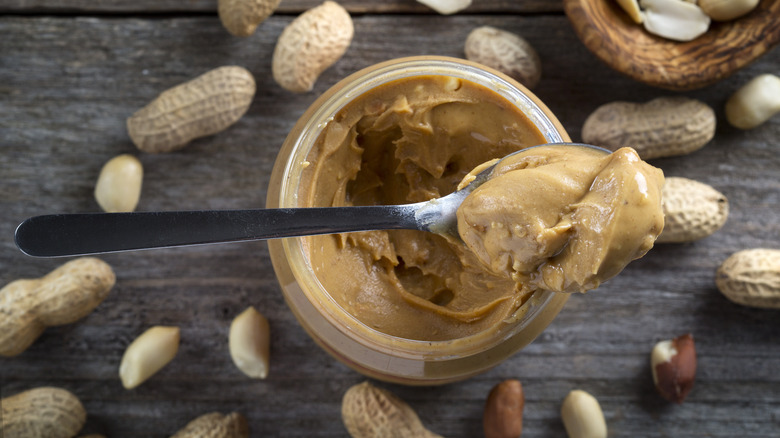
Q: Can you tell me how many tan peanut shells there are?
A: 11